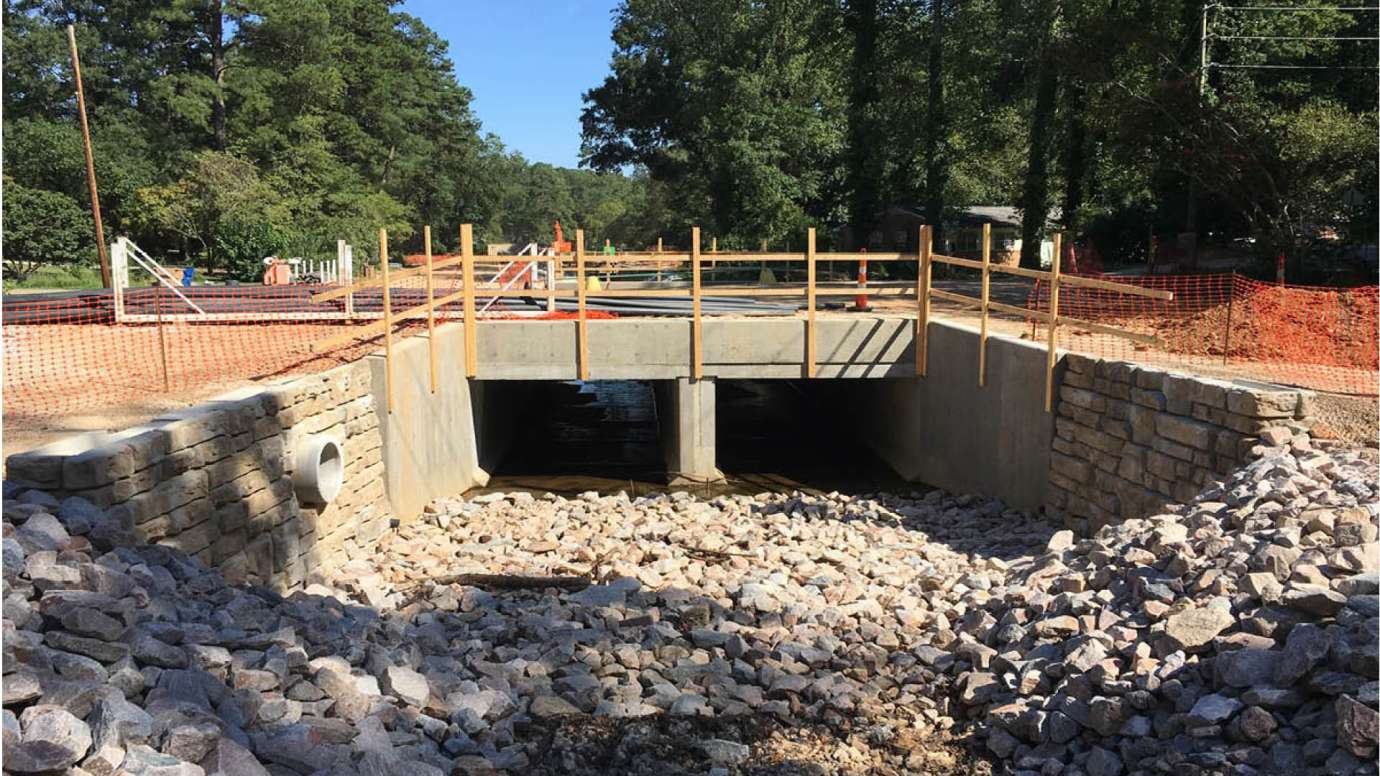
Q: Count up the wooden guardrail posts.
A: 9